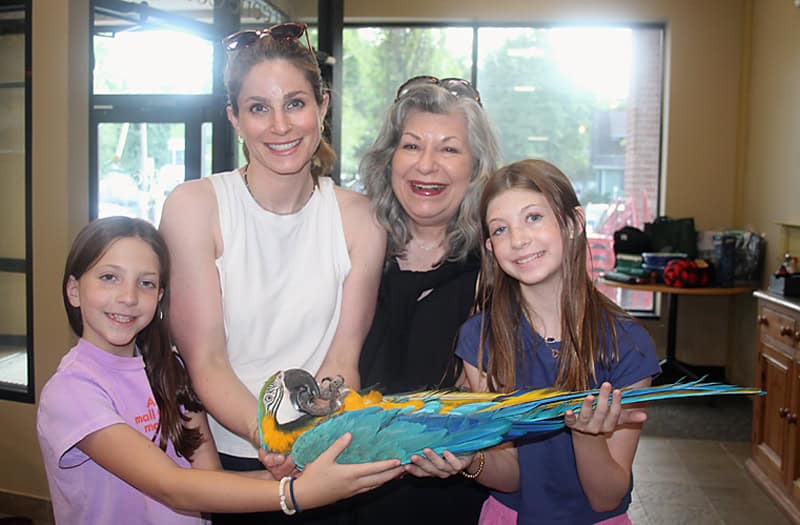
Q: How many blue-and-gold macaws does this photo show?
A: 1